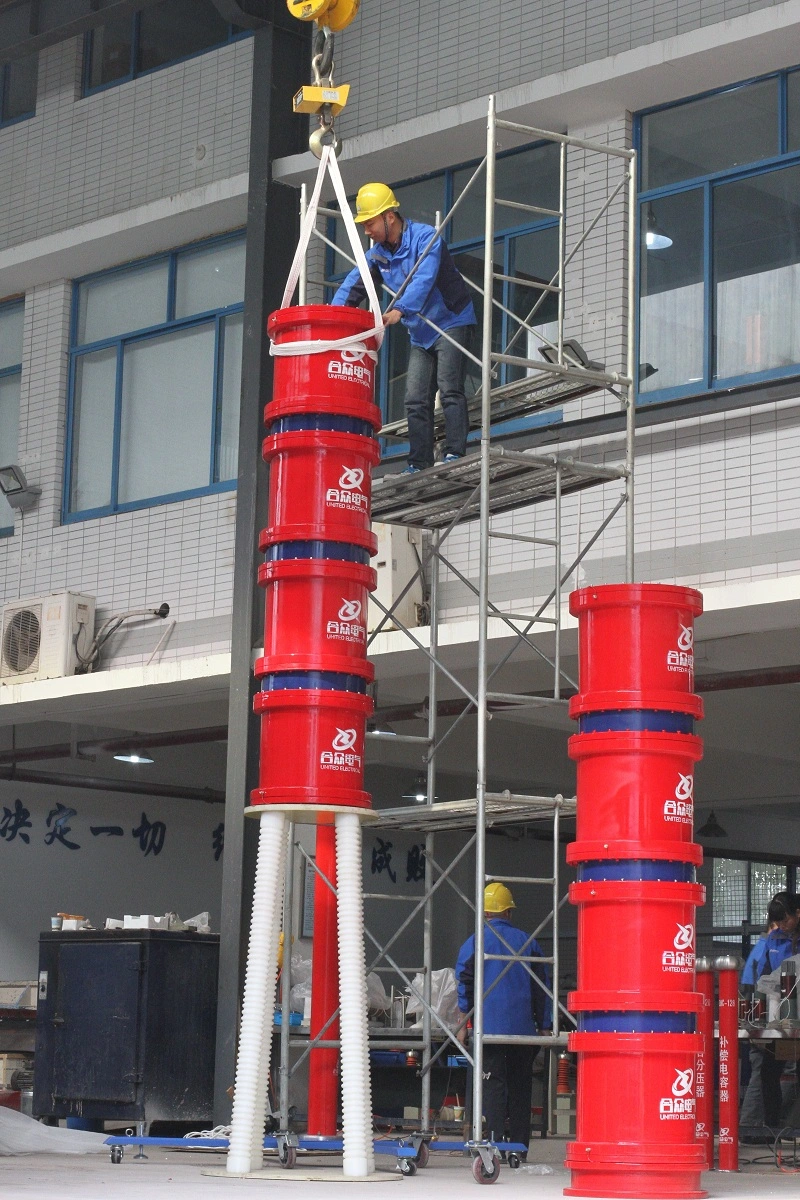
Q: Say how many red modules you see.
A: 8